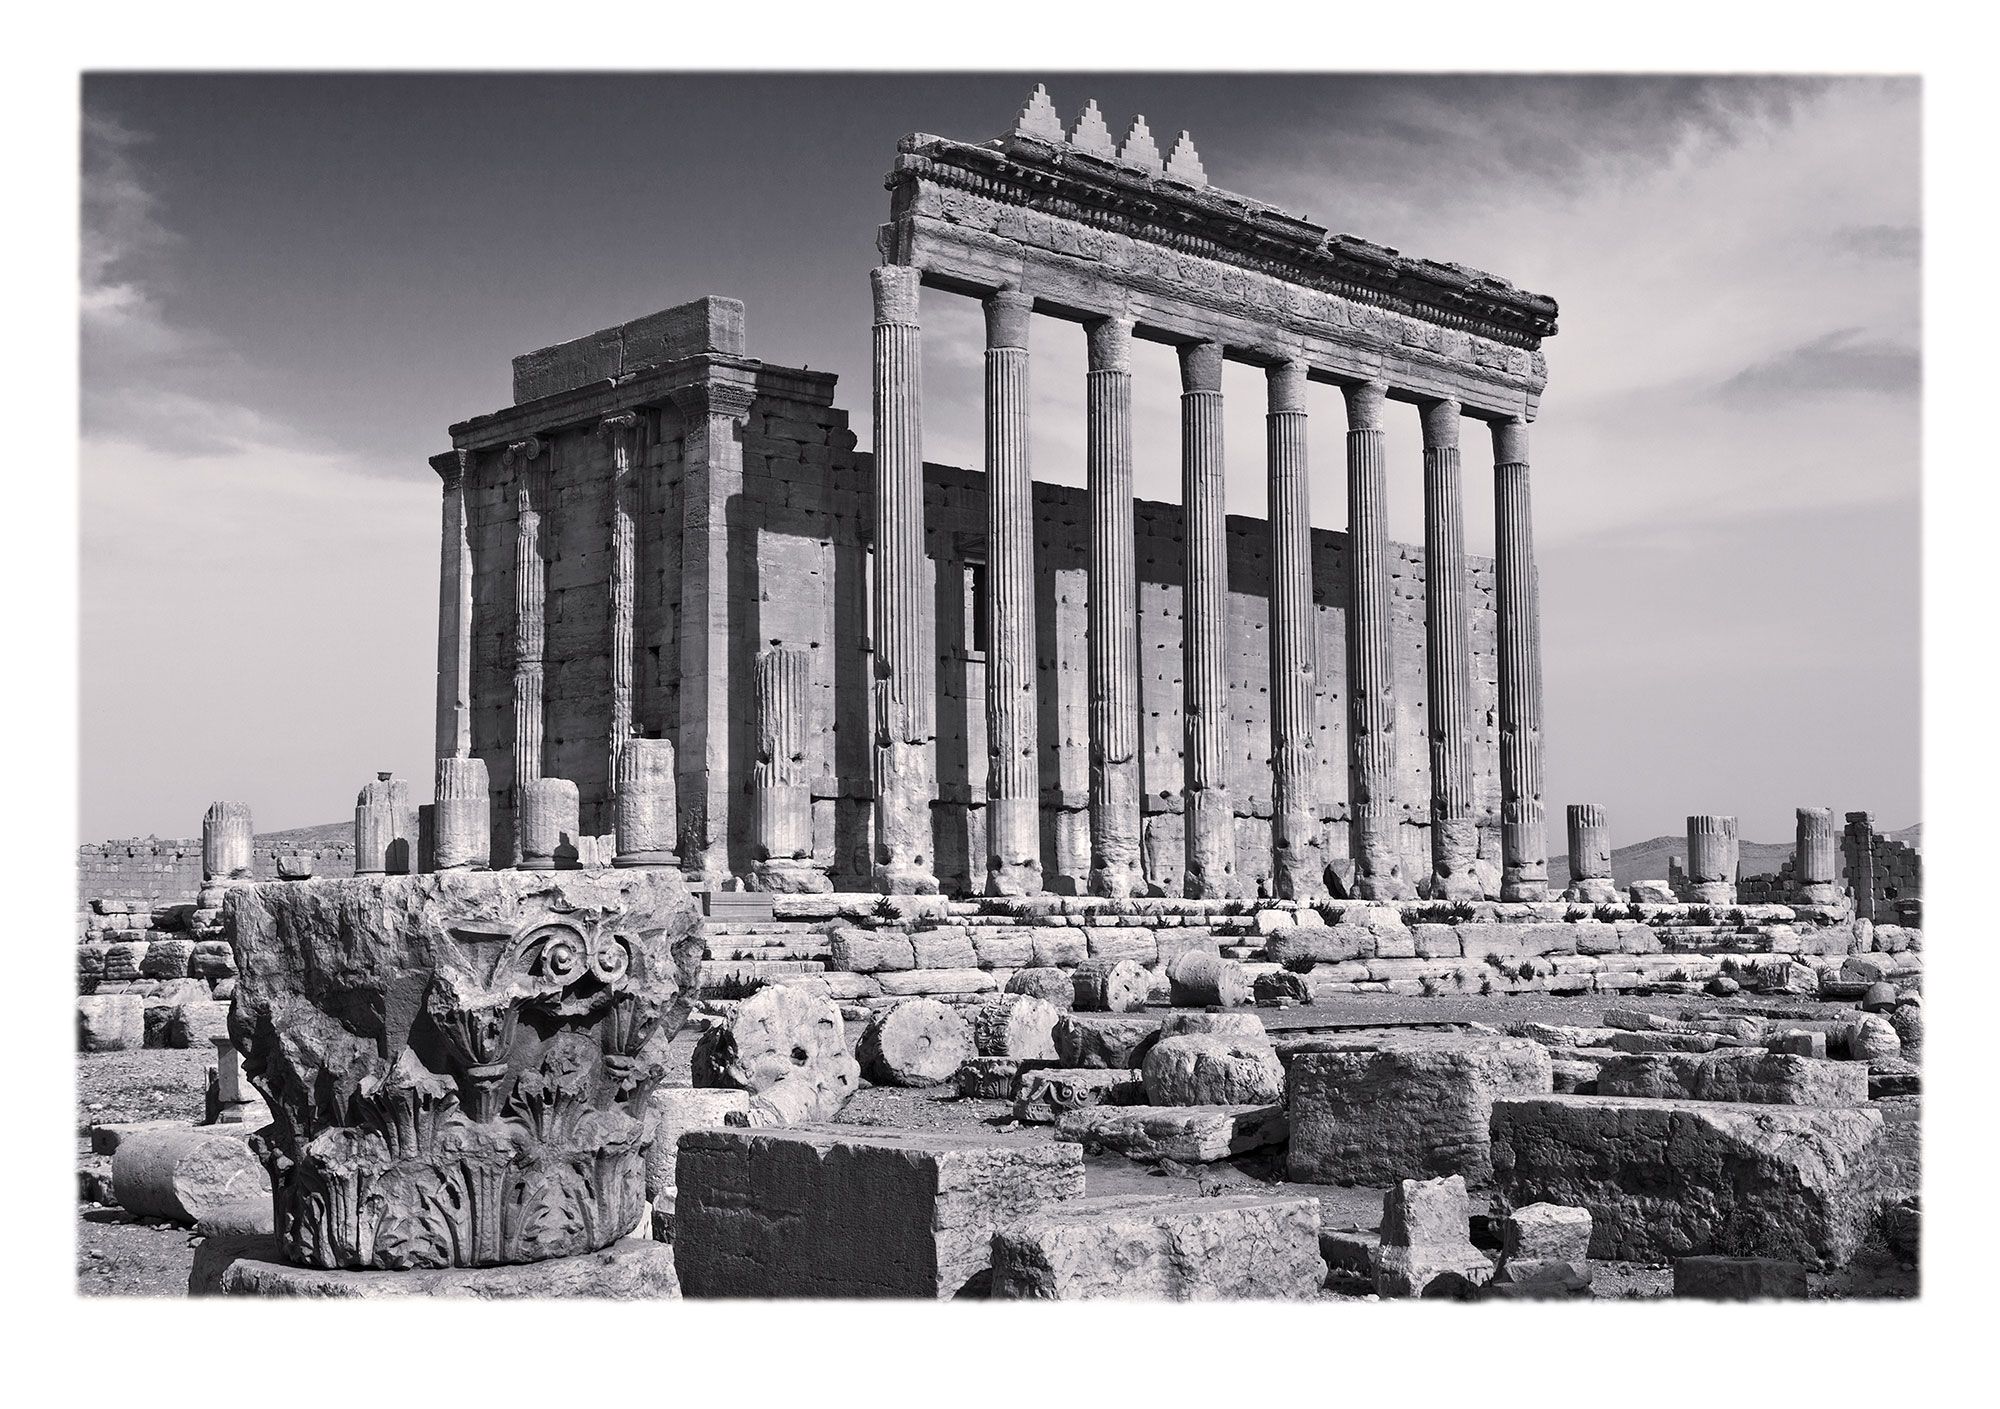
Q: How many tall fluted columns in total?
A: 8